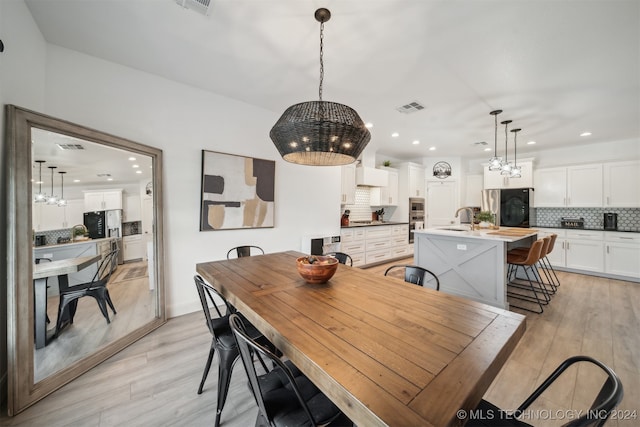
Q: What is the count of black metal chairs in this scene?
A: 6